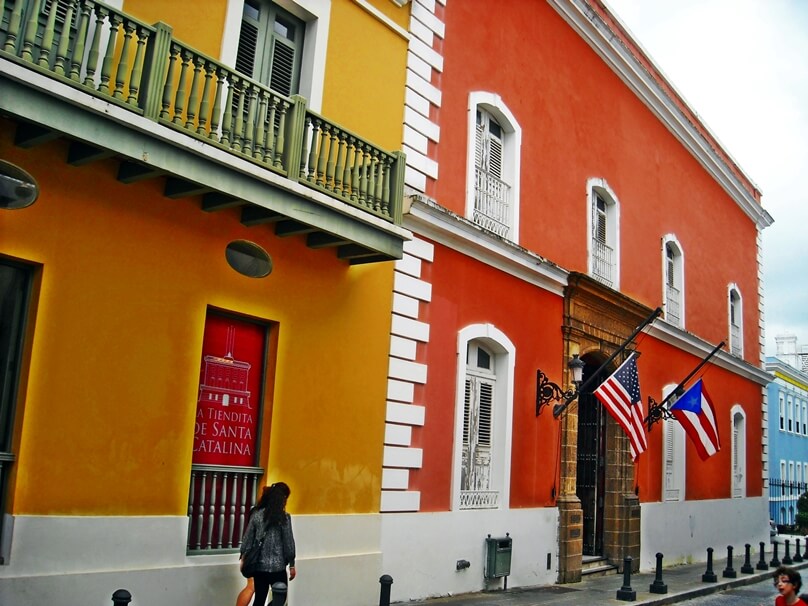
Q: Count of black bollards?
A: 13